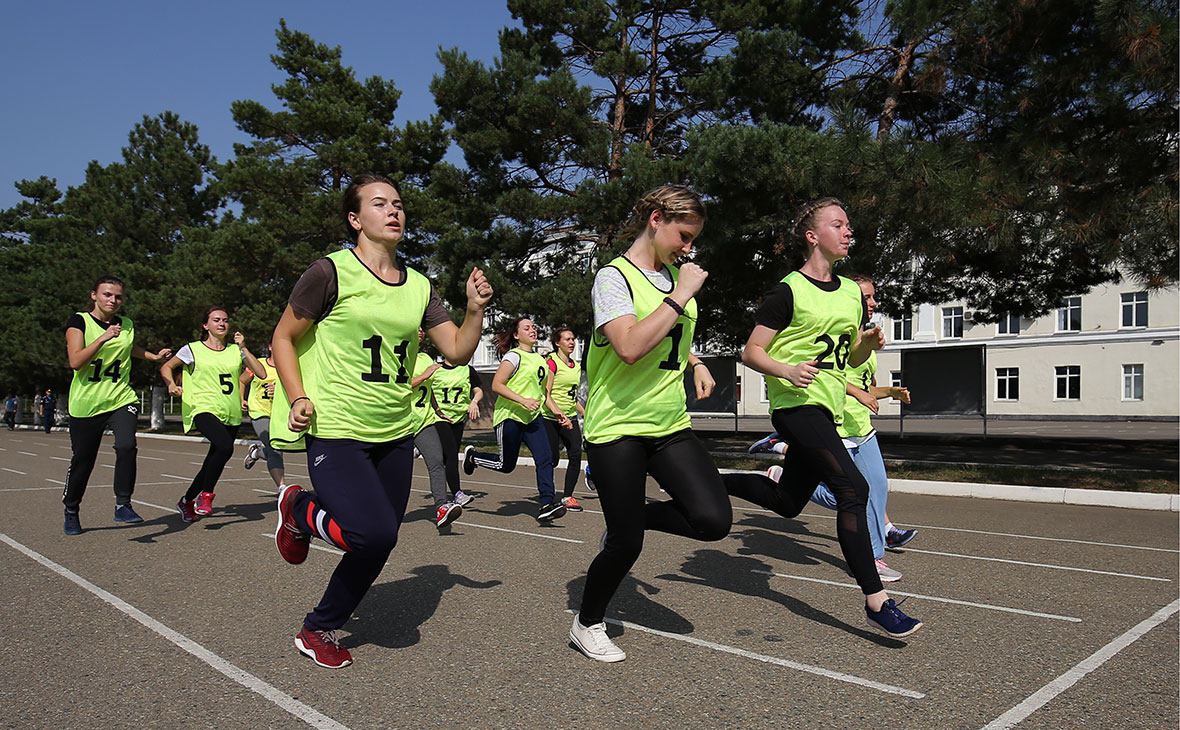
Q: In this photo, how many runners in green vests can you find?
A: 11